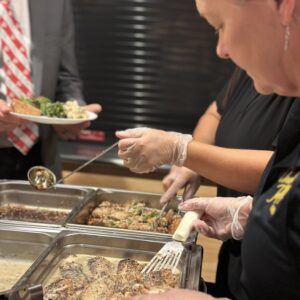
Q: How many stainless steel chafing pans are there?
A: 4